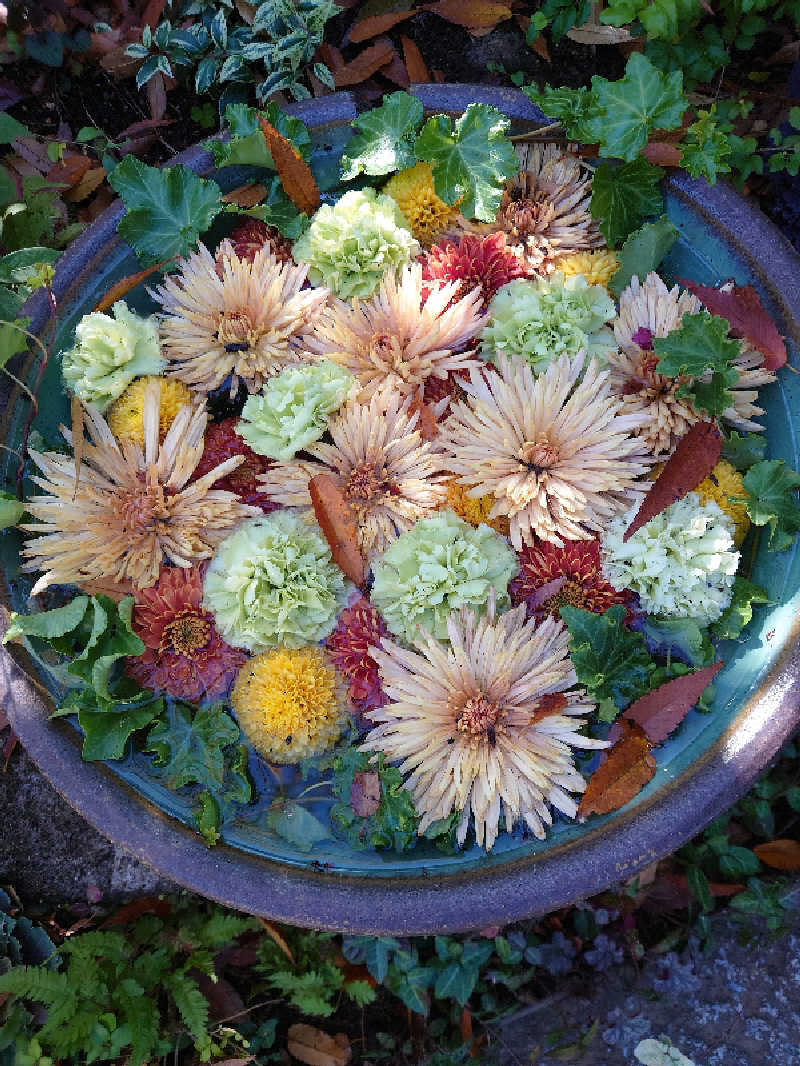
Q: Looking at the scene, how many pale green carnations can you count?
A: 7